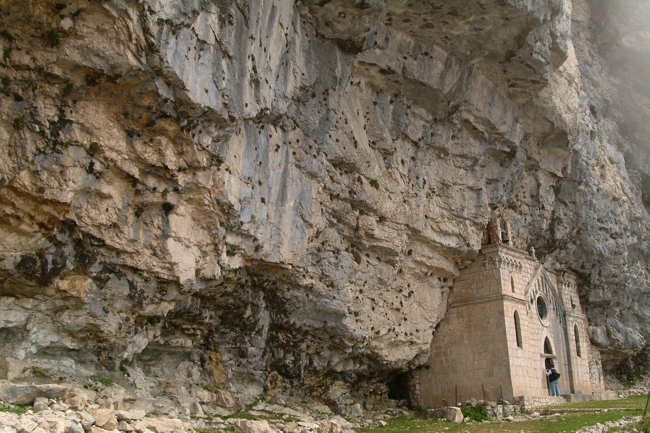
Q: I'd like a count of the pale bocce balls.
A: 0